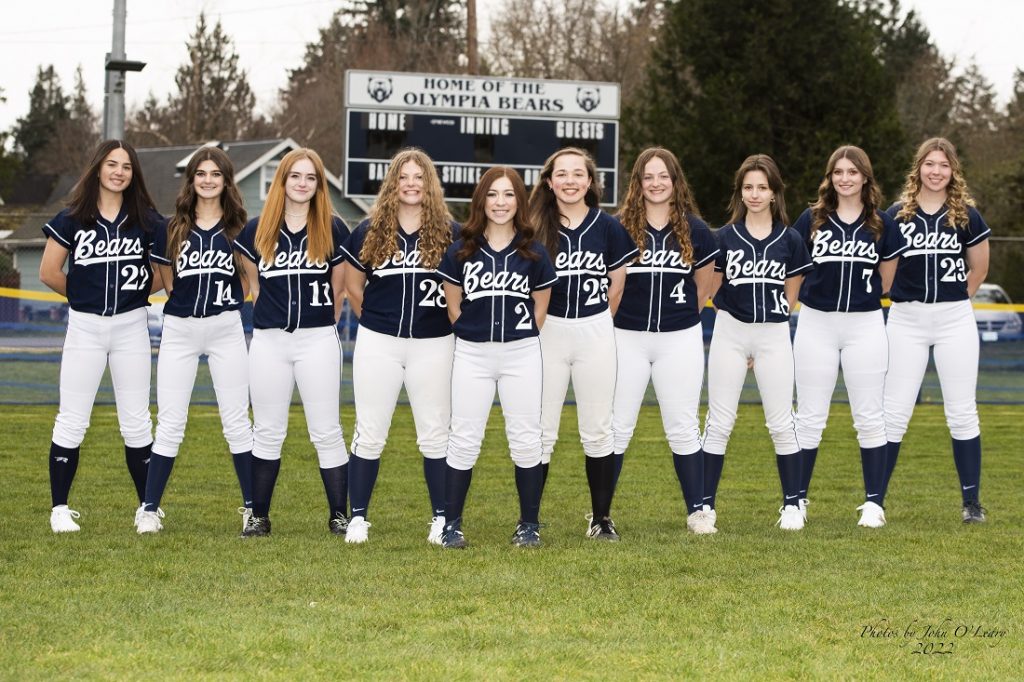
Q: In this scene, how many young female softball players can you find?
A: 10